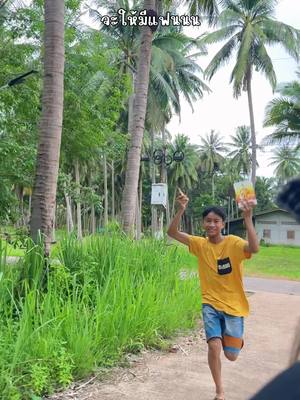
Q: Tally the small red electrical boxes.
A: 0